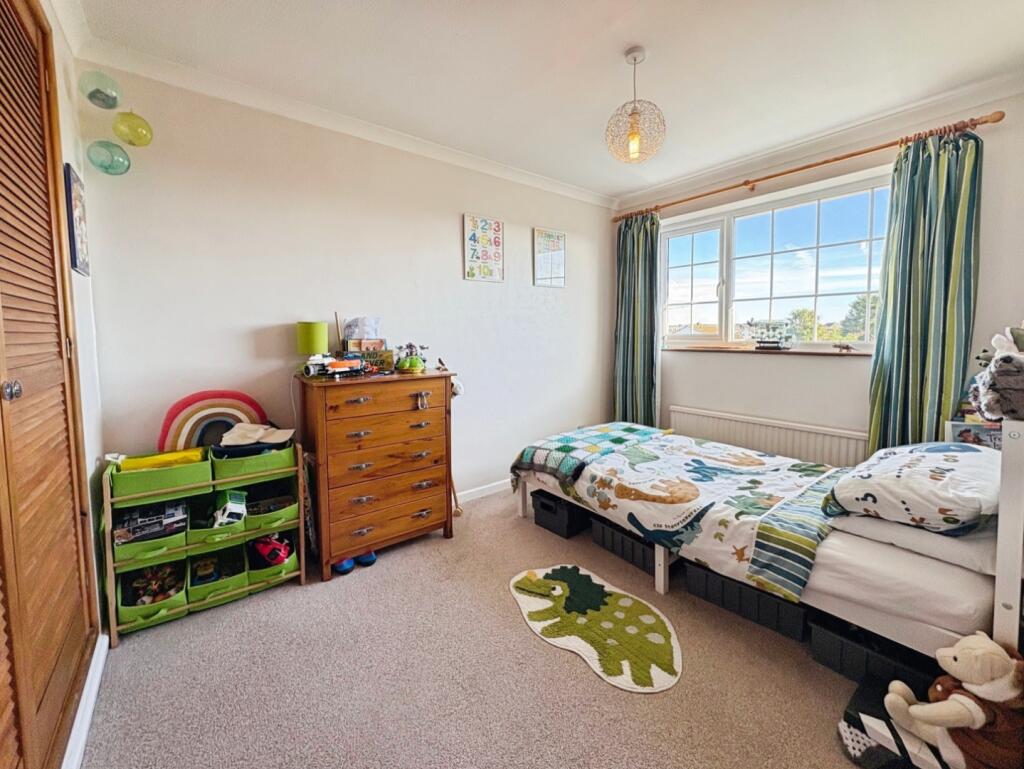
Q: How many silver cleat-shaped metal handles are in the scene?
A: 10